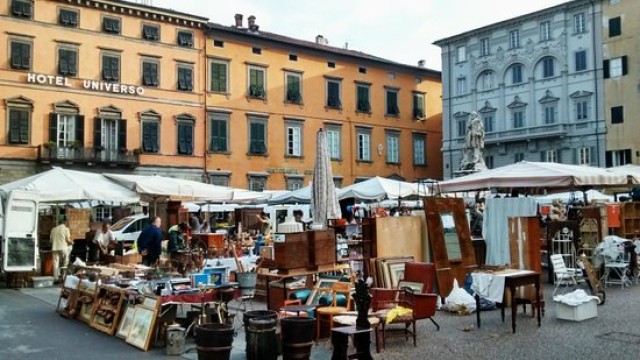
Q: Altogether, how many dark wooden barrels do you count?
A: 3